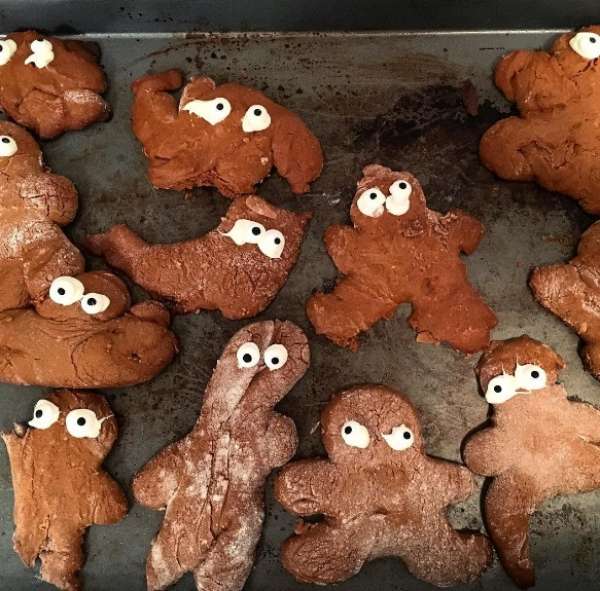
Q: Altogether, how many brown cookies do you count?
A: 12